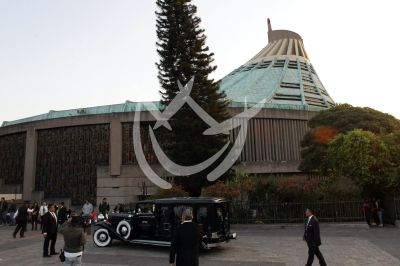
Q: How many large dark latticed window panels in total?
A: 3